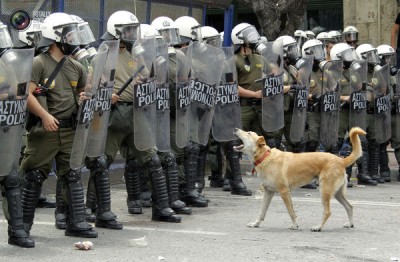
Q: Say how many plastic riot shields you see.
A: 14